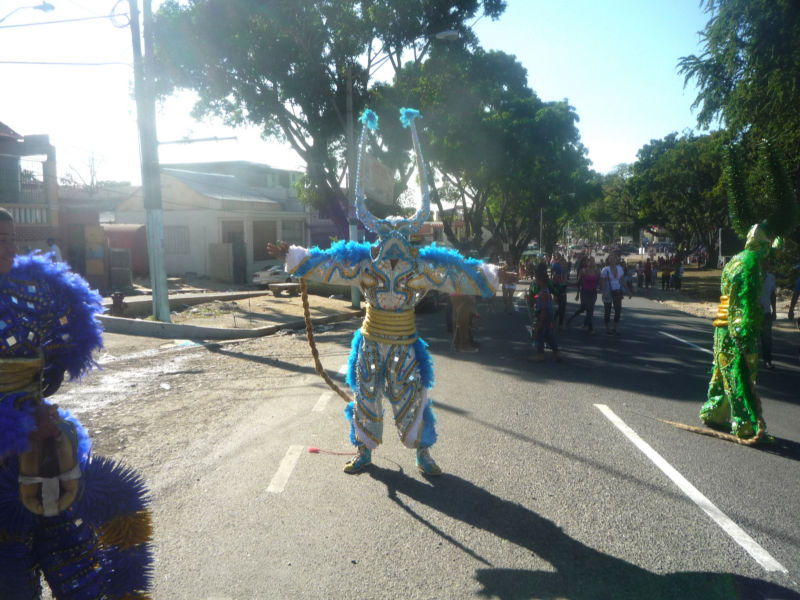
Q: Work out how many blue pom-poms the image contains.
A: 2